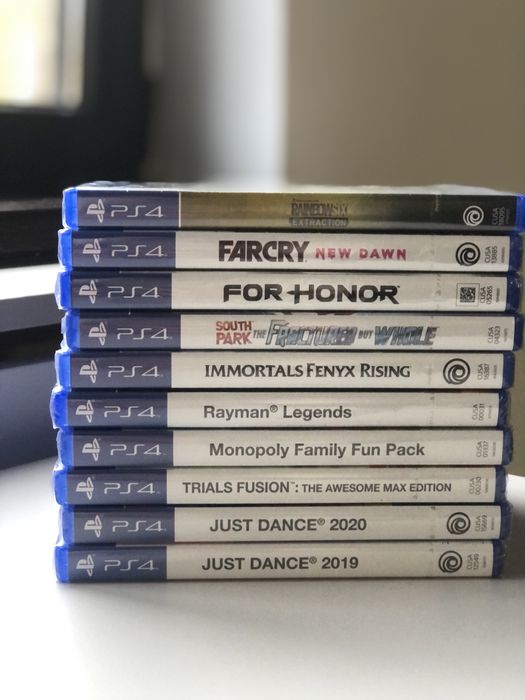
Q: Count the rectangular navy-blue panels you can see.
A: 10